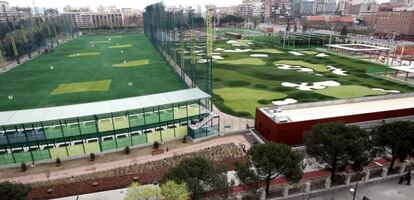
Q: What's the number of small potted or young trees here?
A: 6